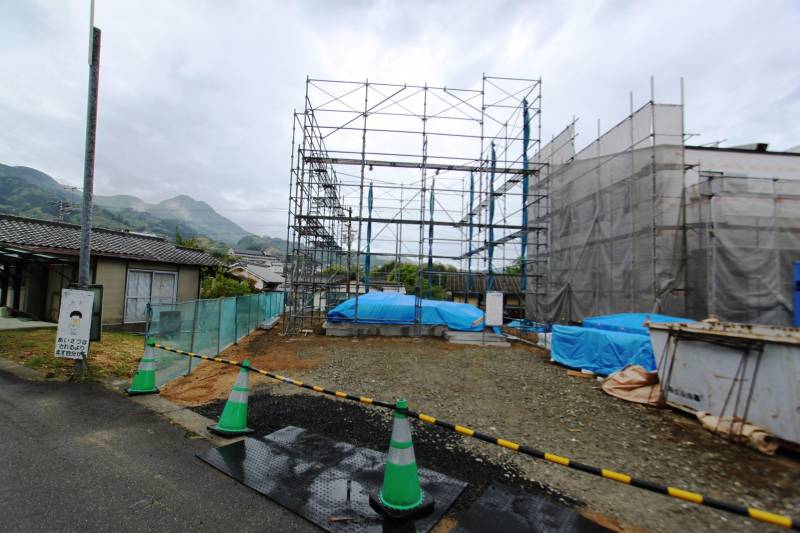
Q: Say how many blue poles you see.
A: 5